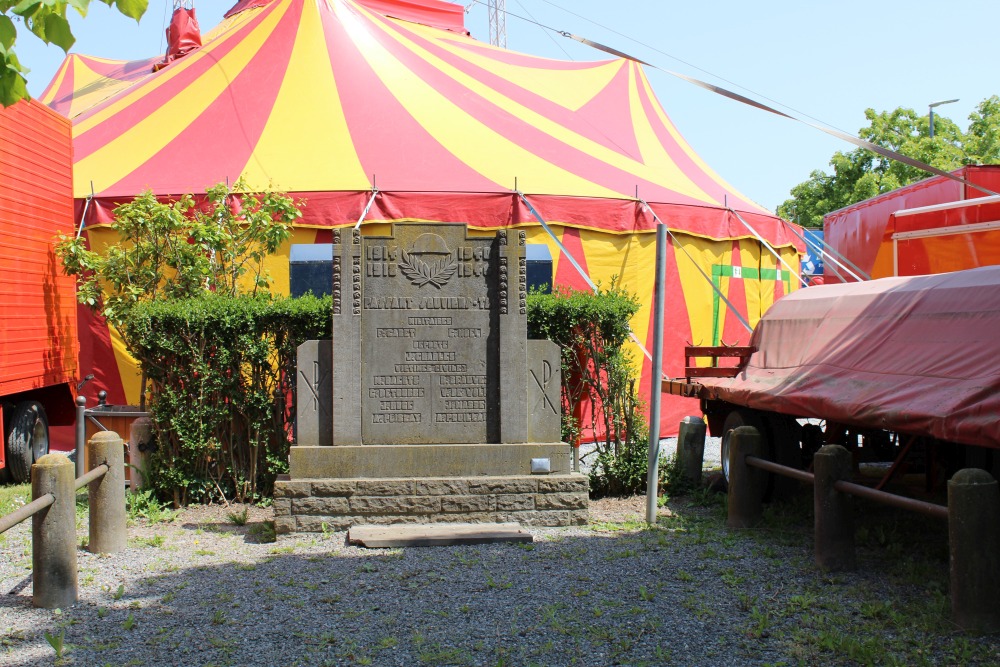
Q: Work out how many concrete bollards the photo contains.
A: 7